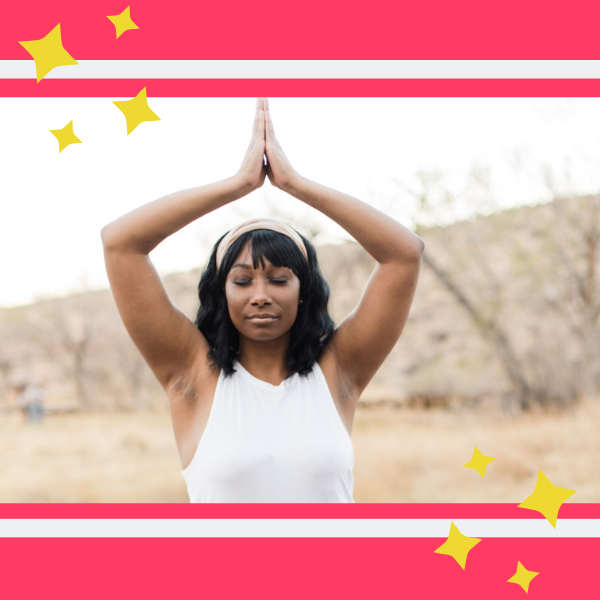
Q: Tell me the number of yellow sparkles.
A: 8